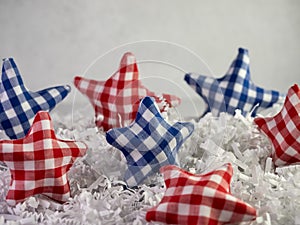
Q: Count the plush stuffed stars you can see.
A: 7